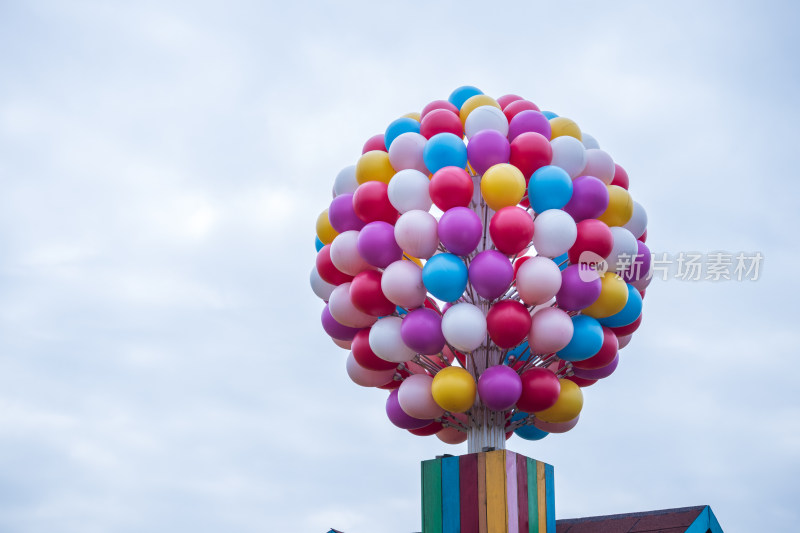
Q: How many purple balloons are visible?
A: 14